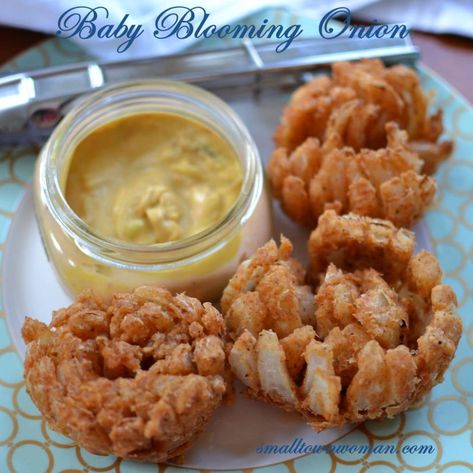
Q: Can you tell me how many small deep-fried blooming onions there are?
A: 3